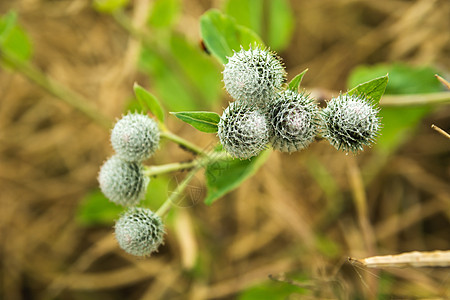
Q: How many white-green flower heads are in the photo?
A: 7